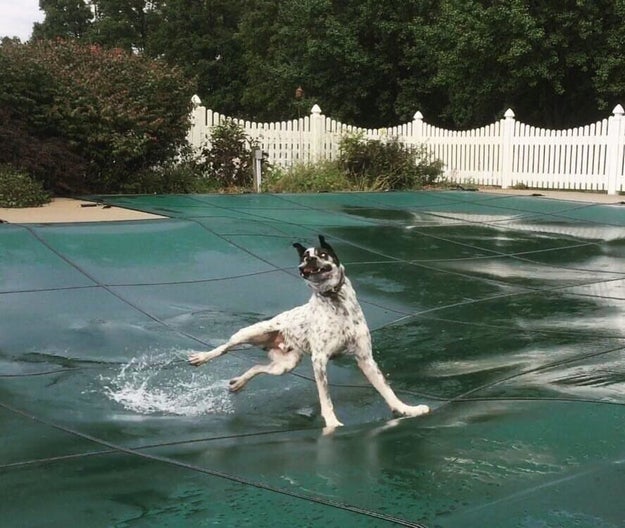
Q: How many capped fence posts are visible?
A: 5